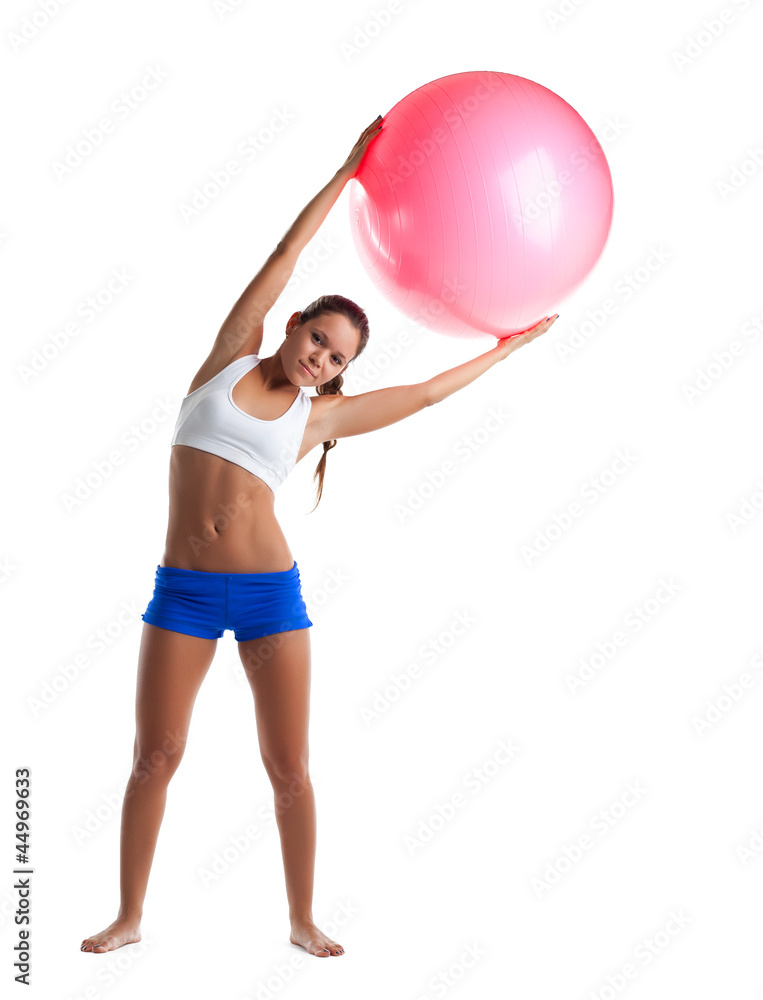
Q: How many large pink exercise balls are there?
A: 1